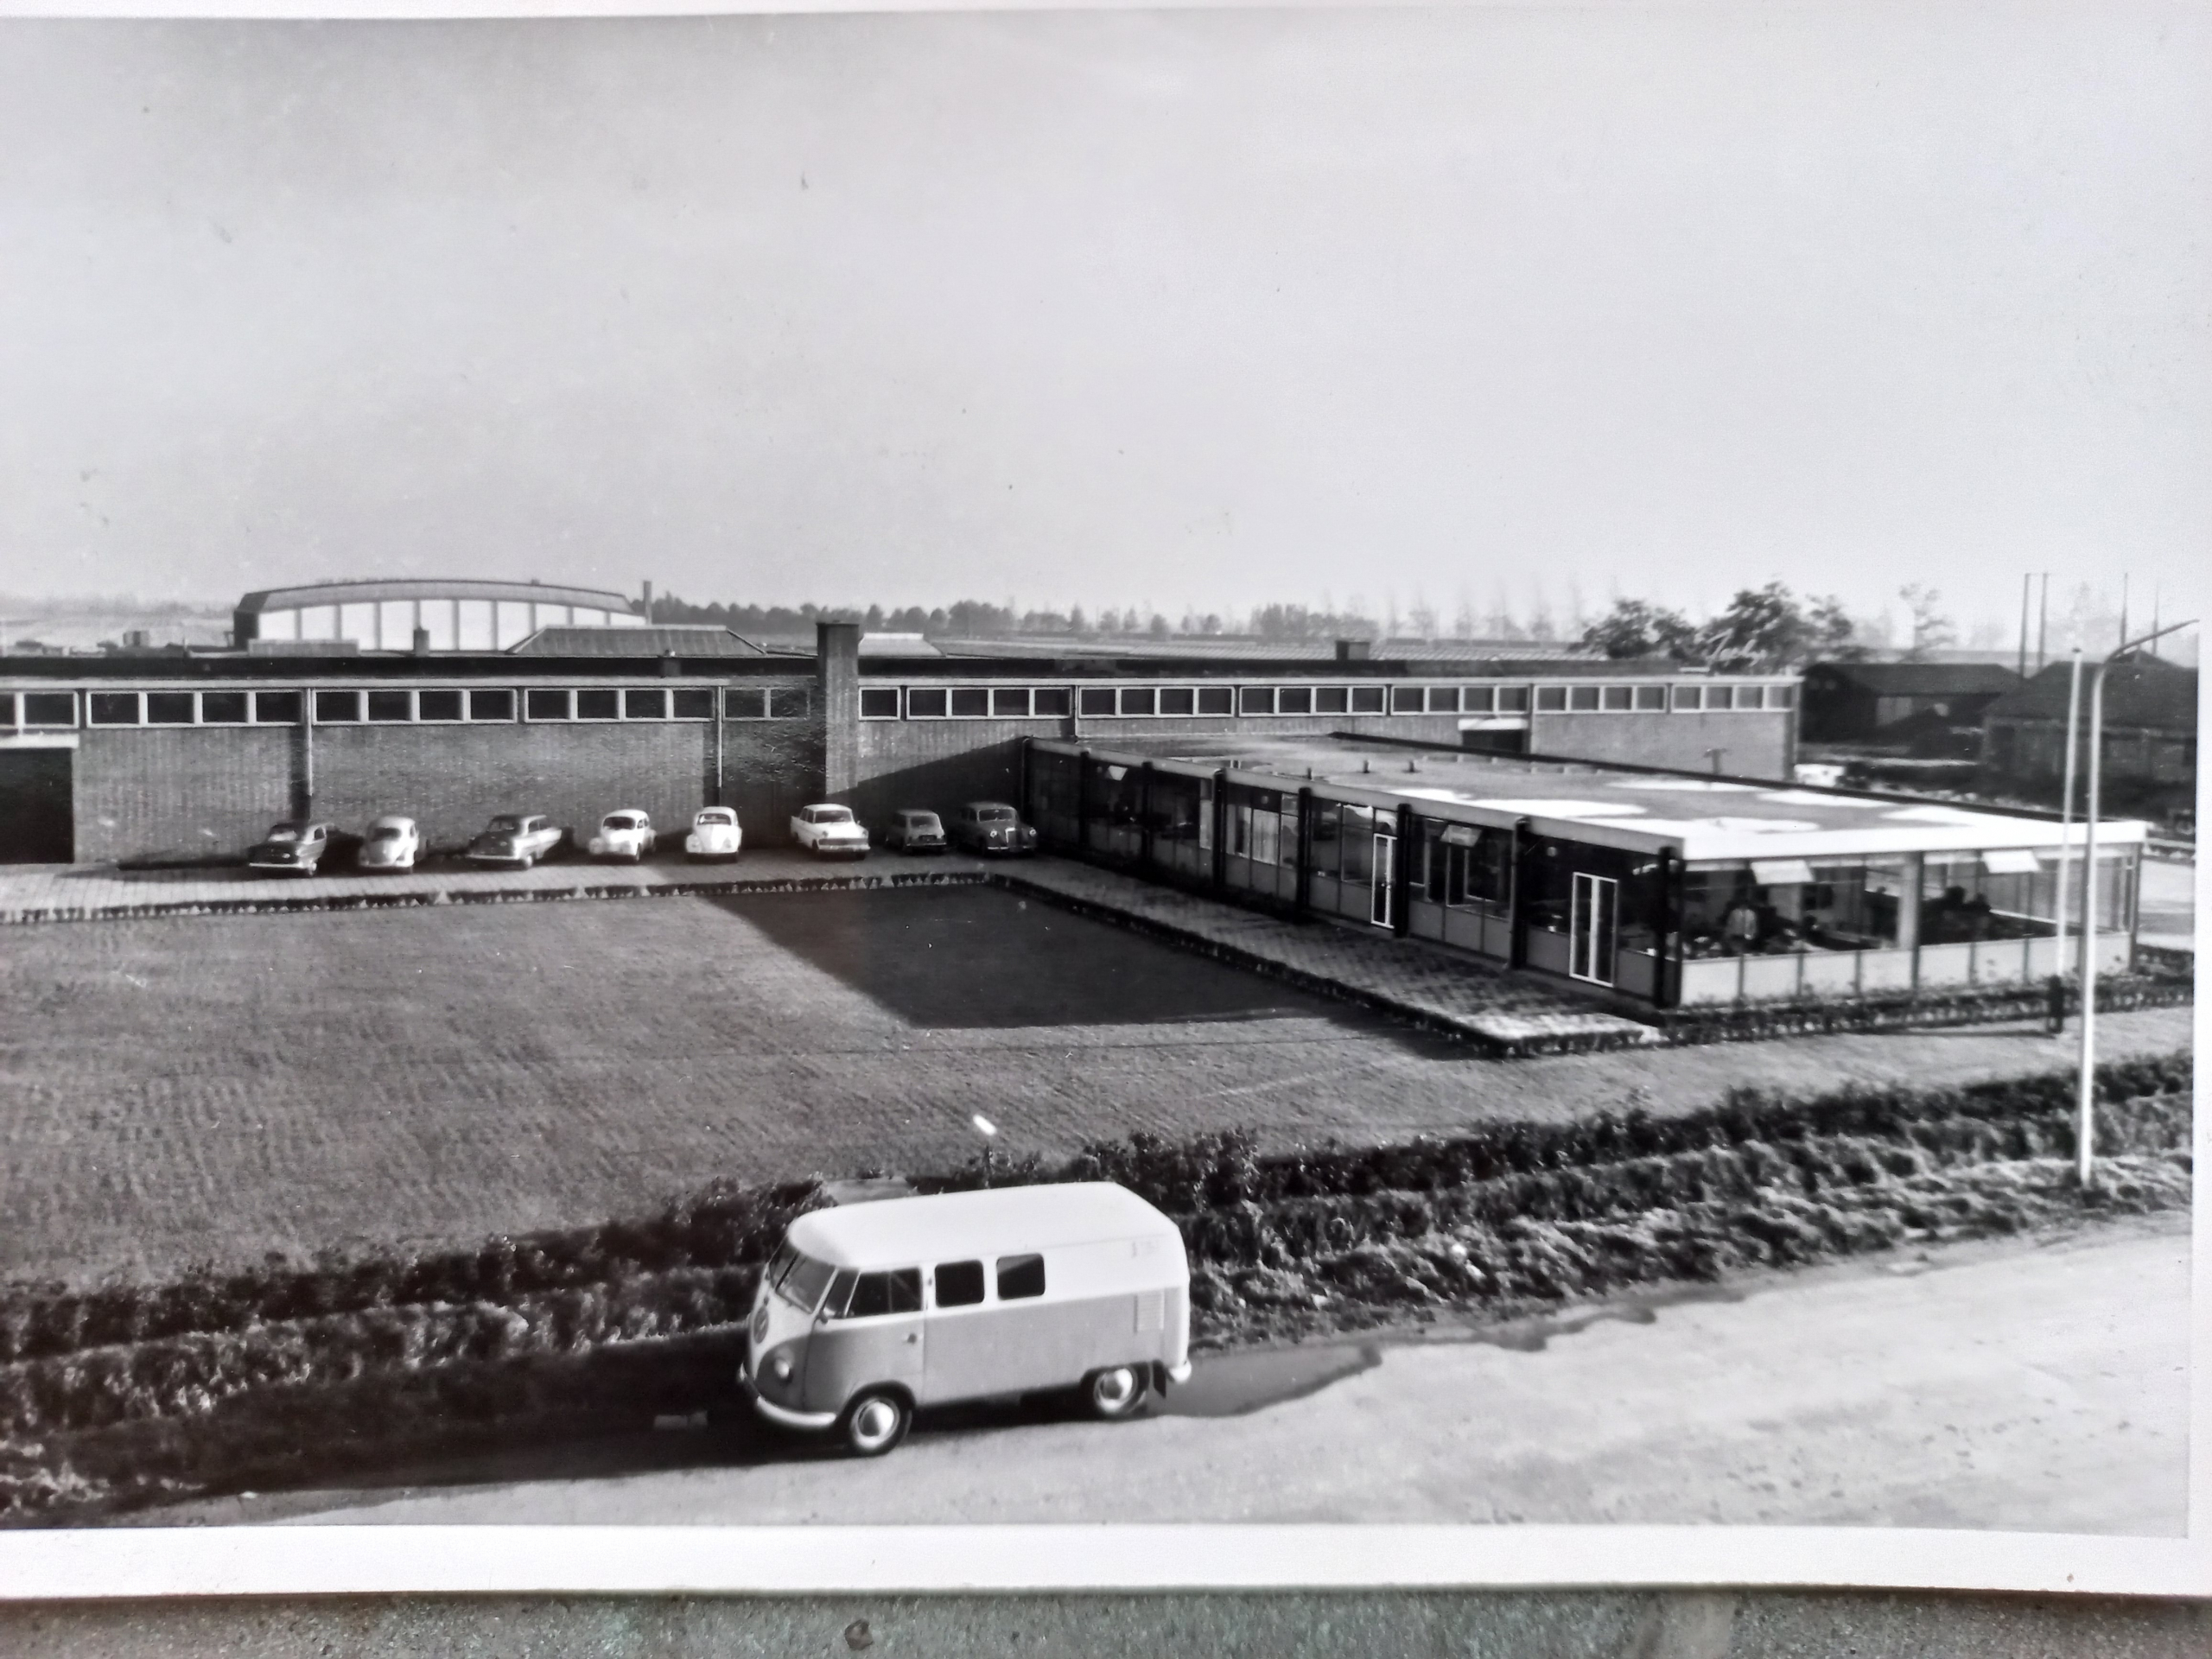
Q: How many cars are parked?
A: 8